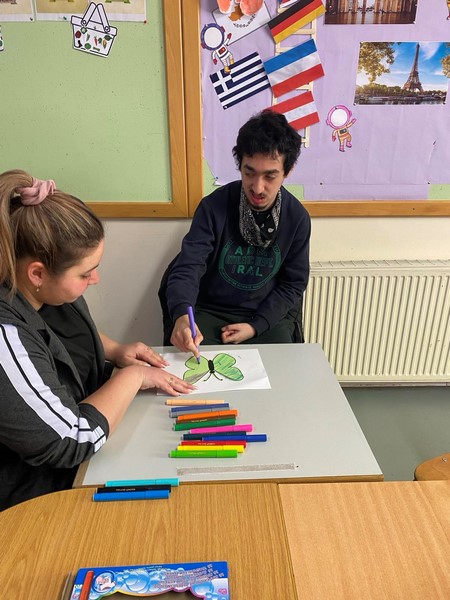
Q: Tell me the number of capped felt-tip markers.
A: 15